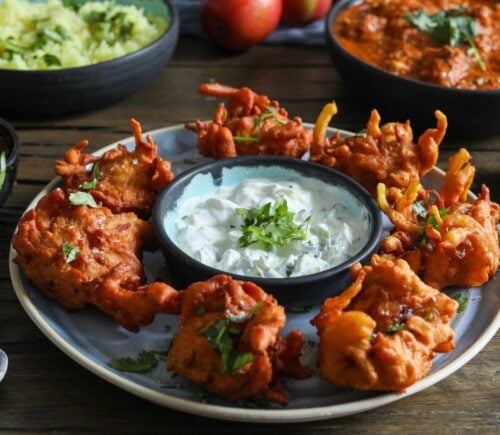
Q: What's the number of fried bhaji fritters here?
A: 7